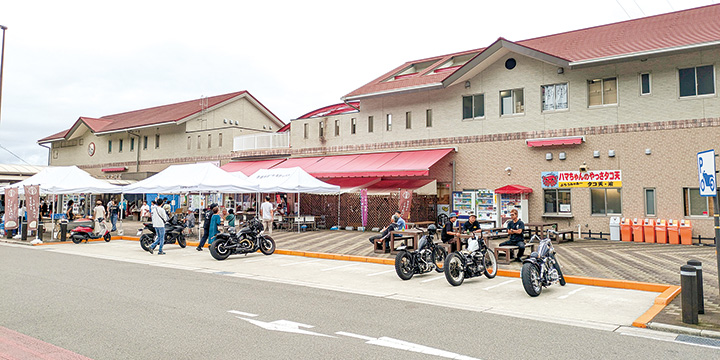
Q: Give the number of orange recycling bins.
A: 6